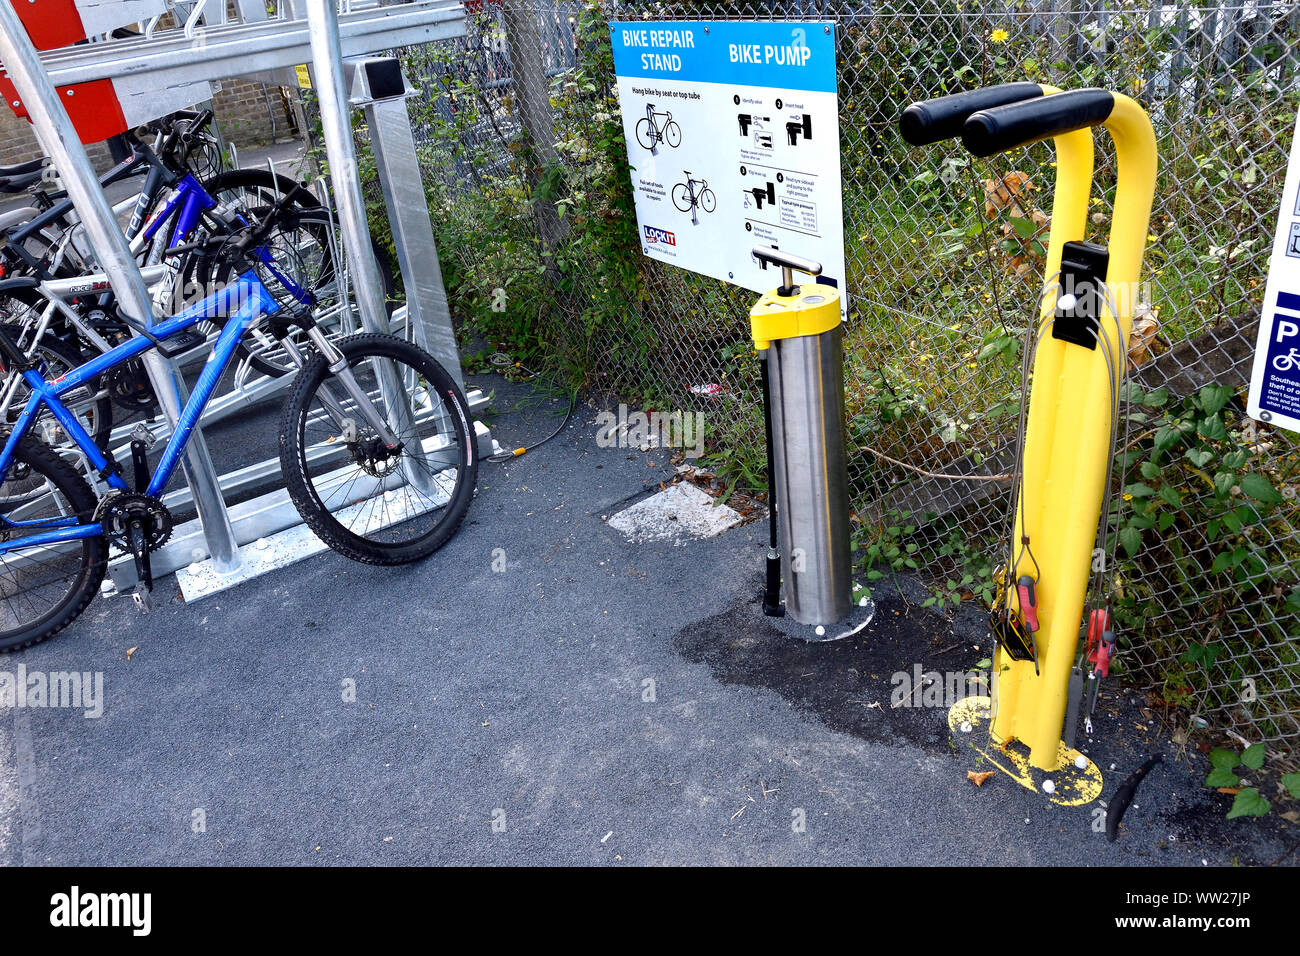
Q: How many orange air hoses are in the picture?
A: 0